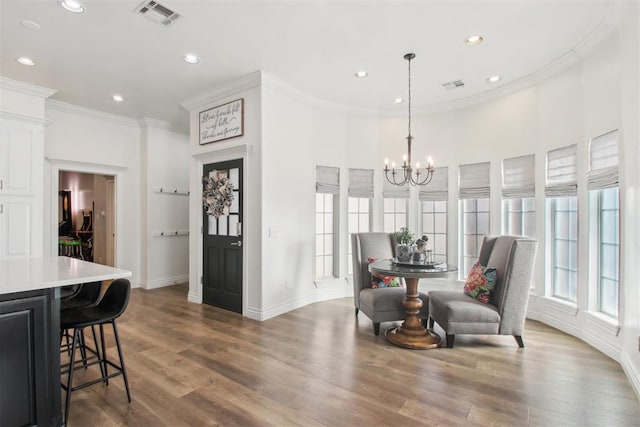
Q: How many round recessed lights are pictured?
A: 8